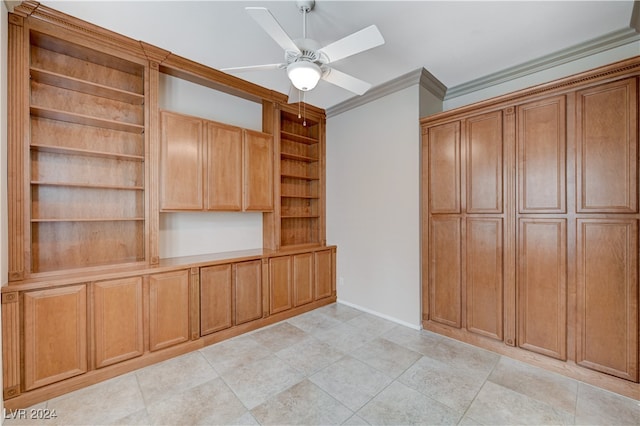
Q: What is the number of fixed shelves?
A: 10